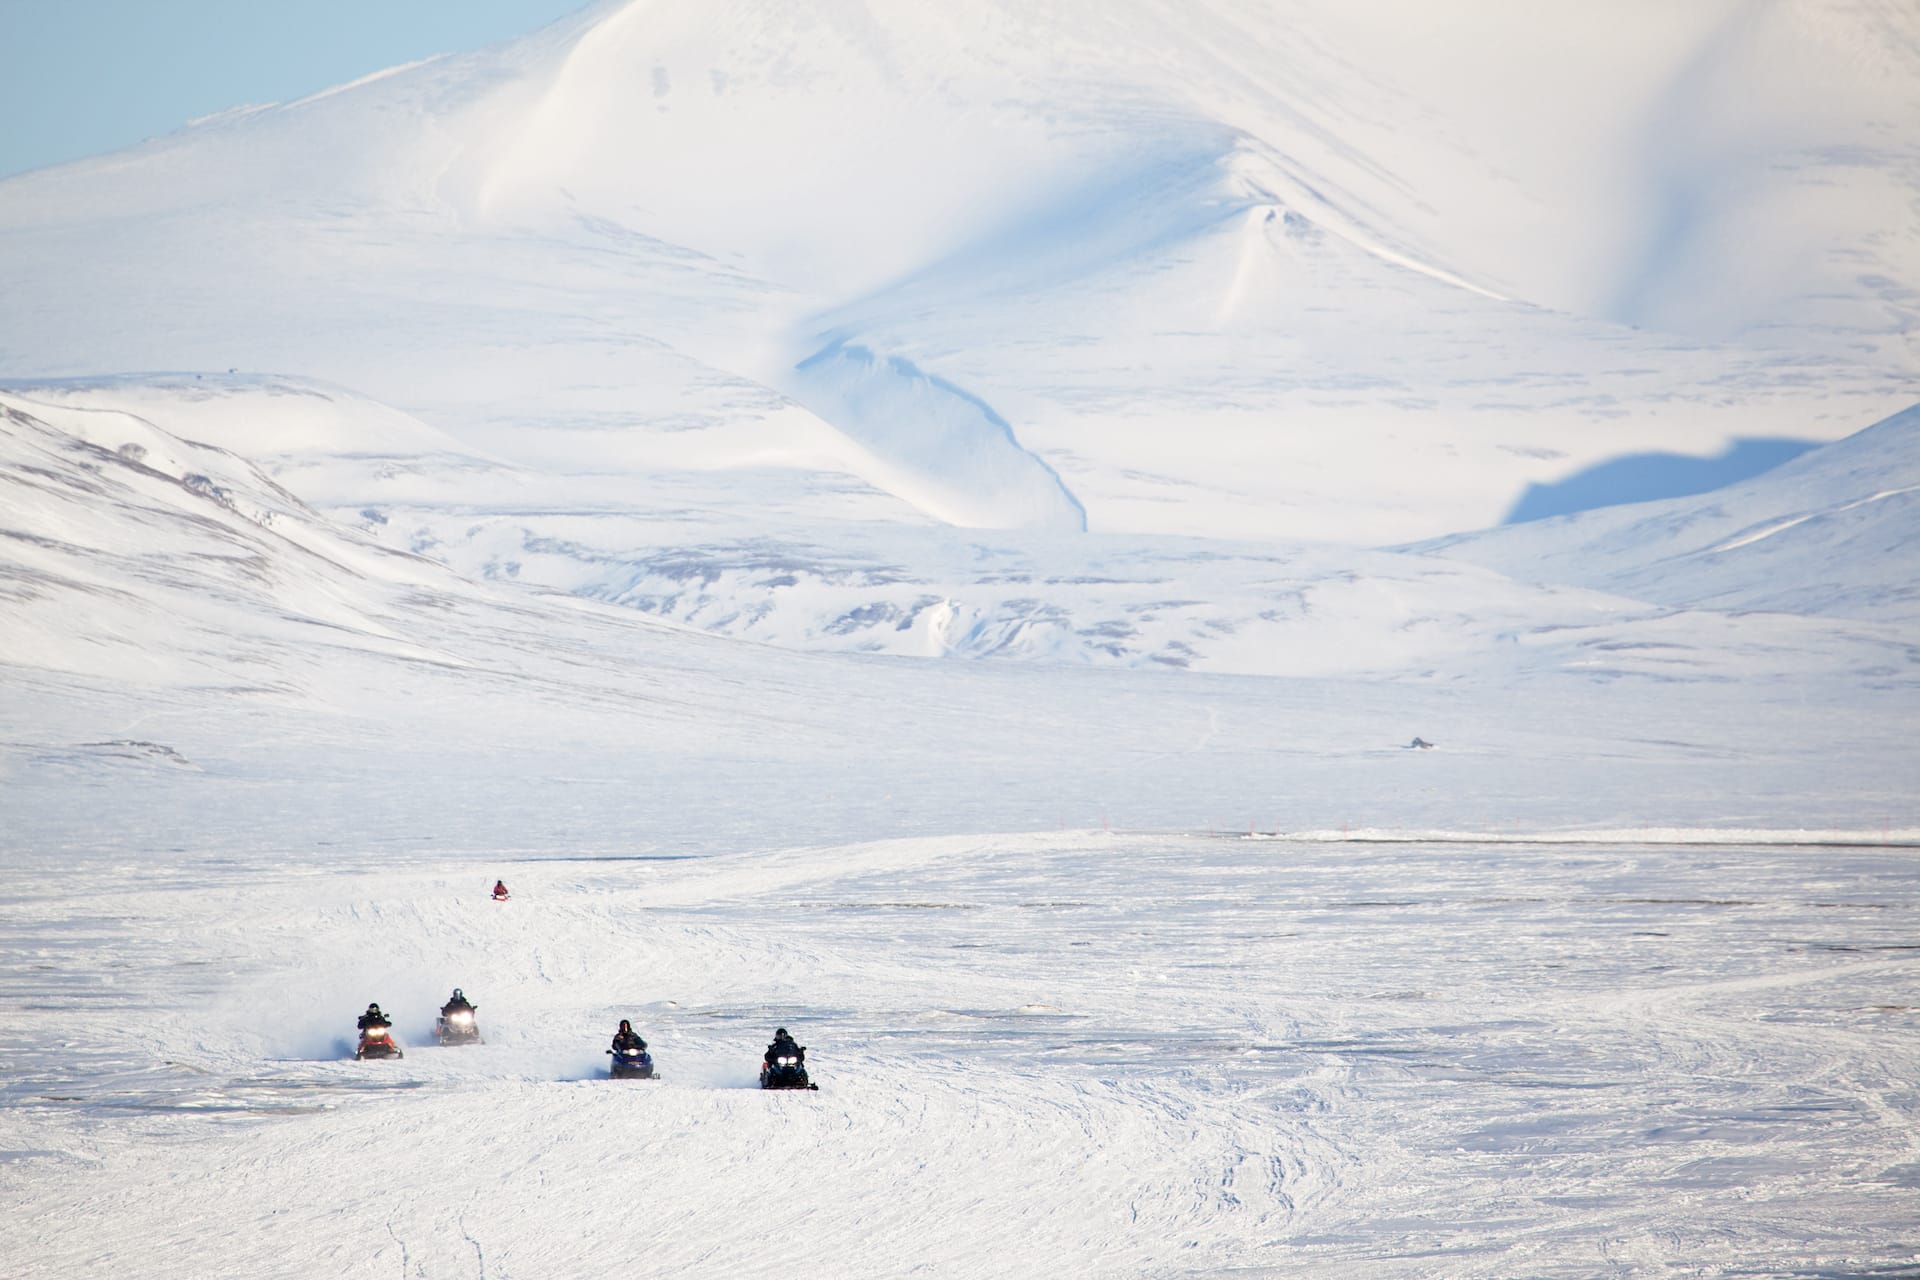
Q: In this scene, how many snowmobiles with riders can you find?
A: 5